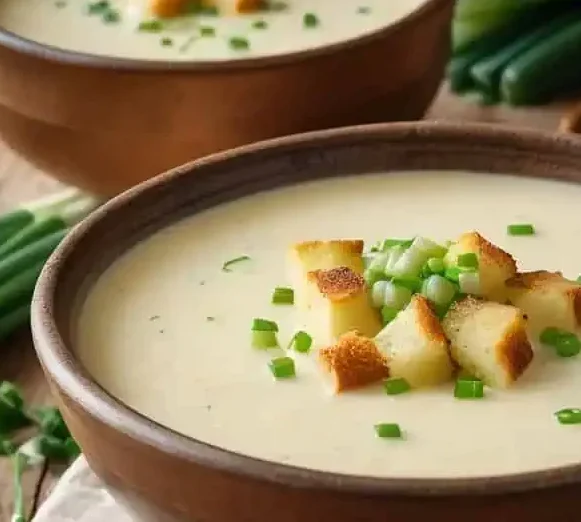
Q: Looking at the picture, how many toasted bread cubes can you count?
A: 9